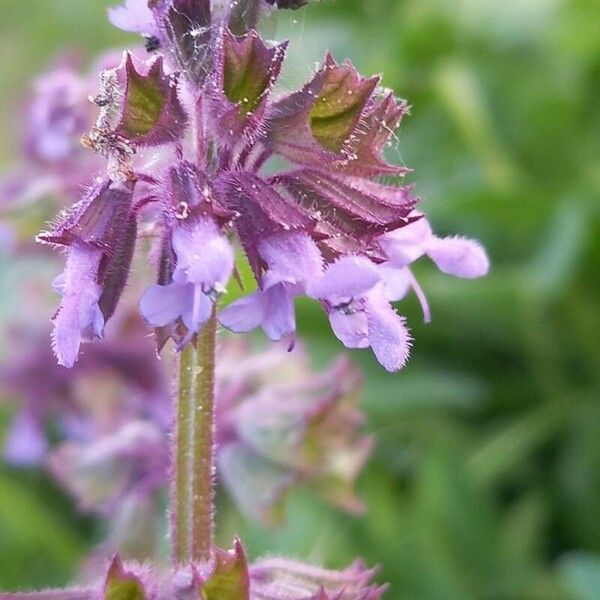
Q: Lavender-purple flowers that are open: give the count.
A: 5